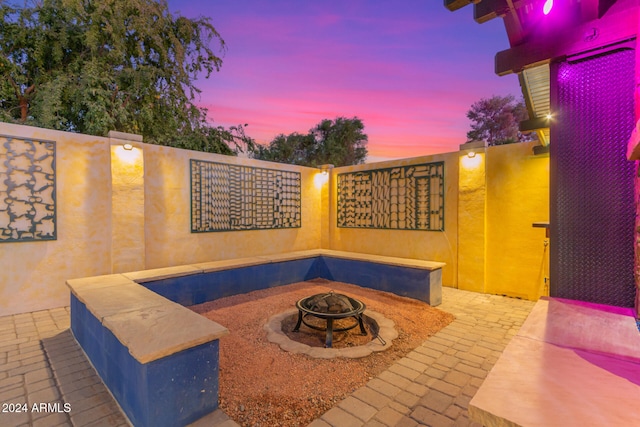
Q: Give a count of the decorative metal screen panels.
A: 3